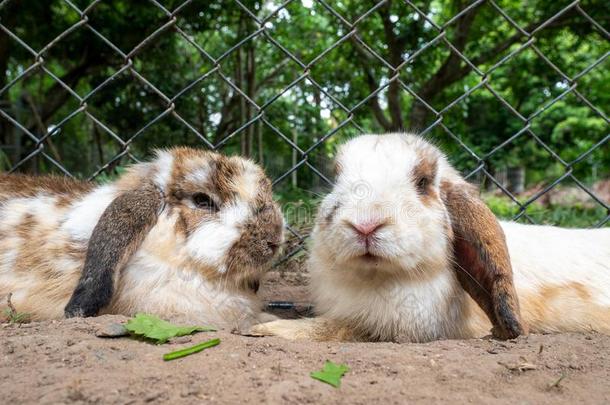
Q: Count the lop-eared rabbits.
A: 2